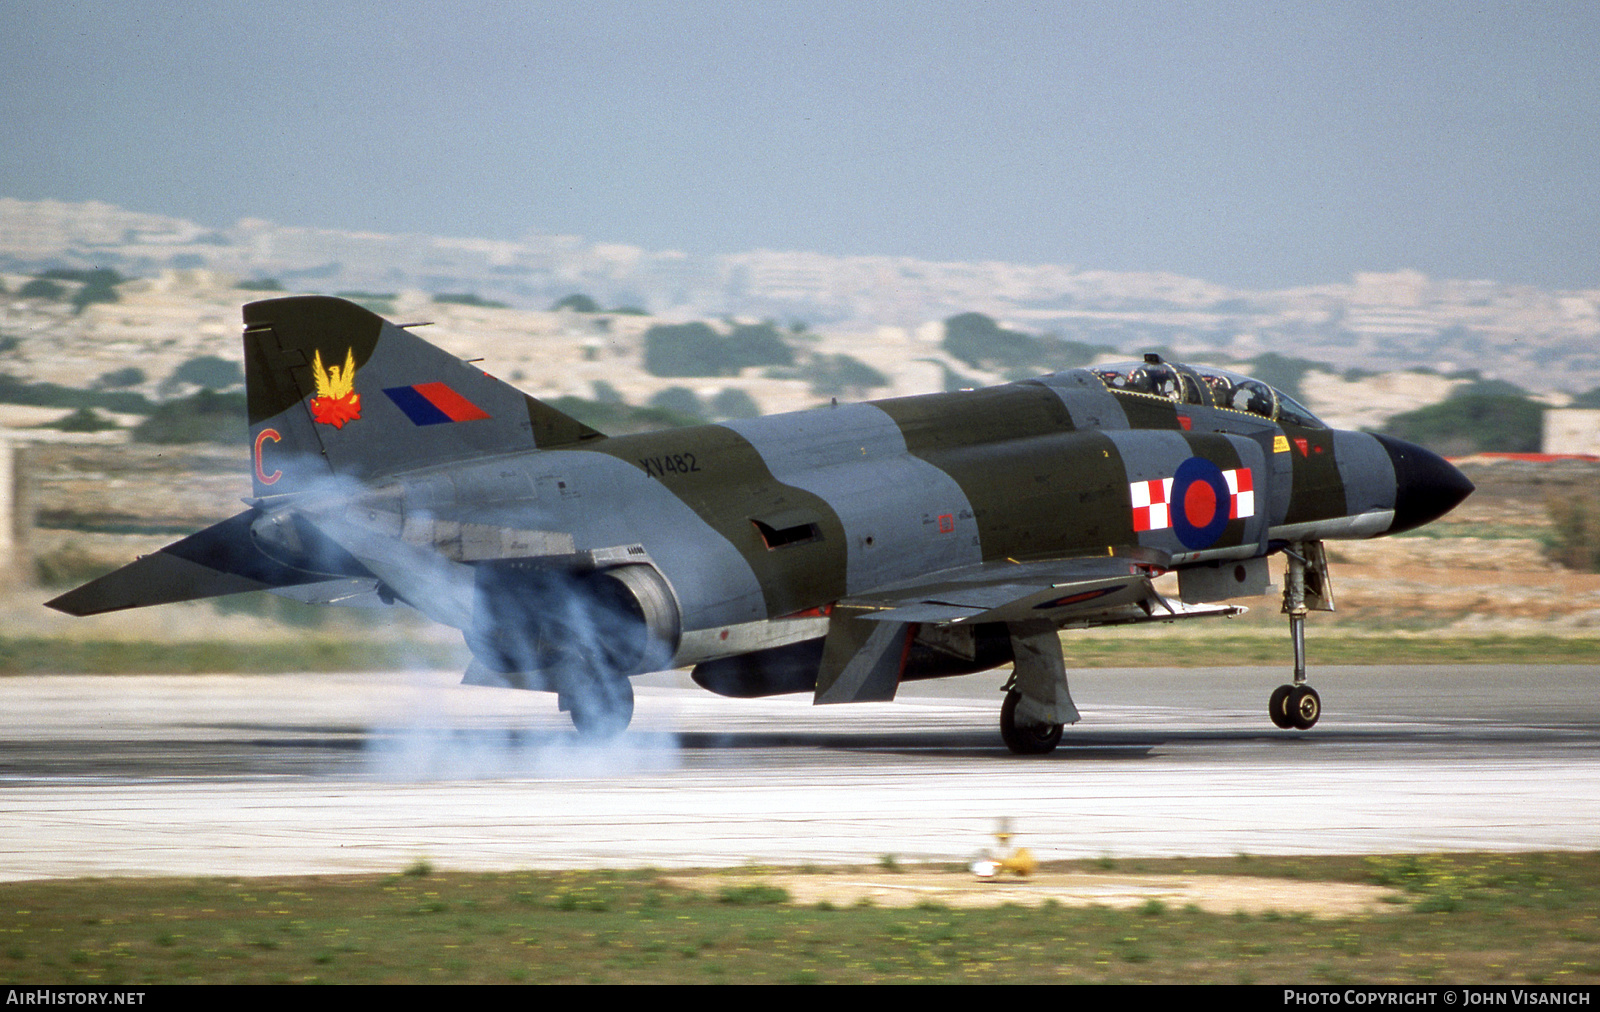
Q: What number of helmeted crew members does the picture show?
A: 2